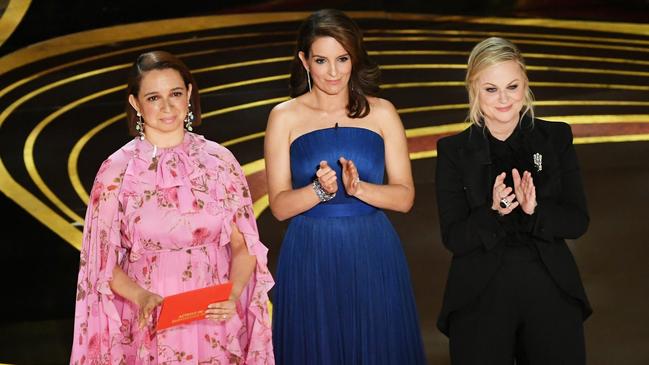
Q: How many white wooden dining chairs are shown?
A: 0